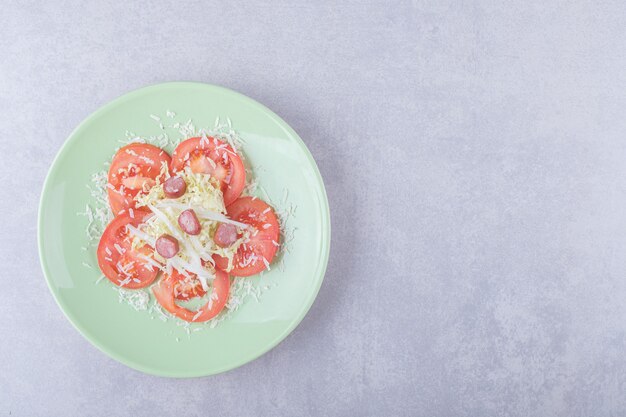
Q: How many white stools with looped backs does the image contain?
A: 0